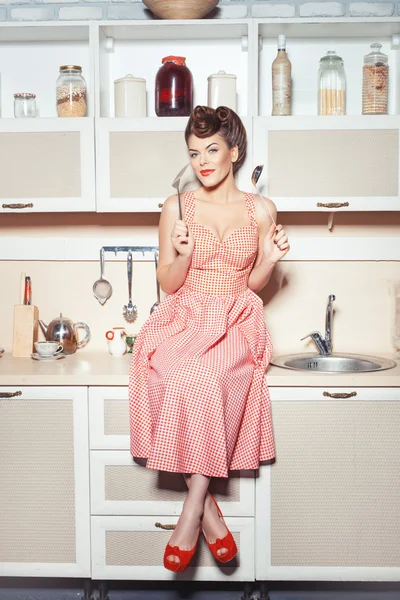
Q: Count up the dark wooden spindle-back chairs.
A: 0